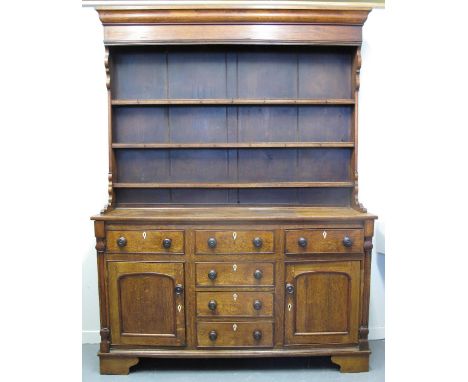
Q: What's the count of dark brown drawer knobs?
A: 12